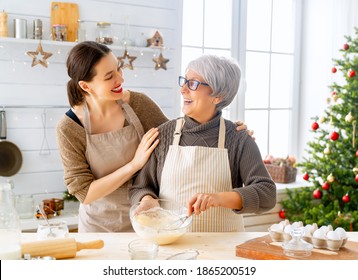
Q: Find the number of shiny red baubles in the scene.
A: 13